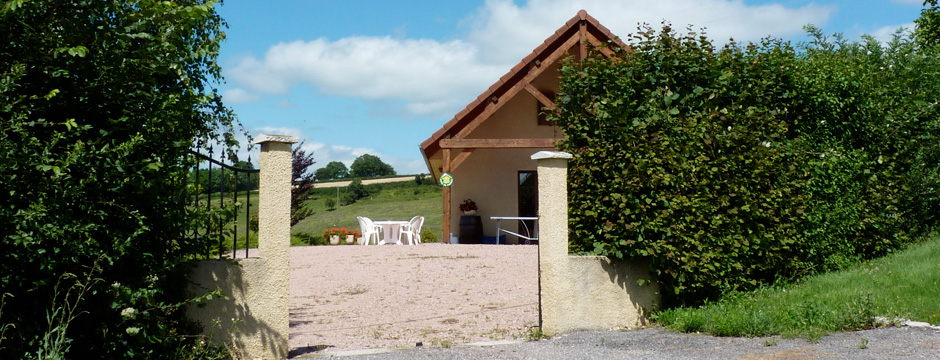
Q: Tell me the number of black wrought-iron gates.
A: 1